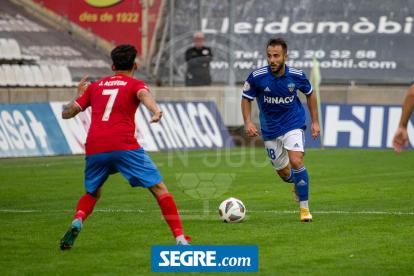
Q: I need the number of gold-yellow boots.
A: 2